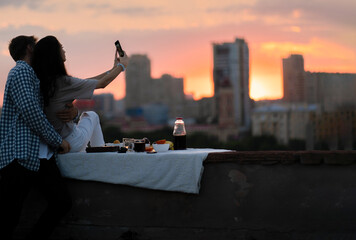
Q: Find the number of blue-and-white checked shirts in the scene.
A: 1